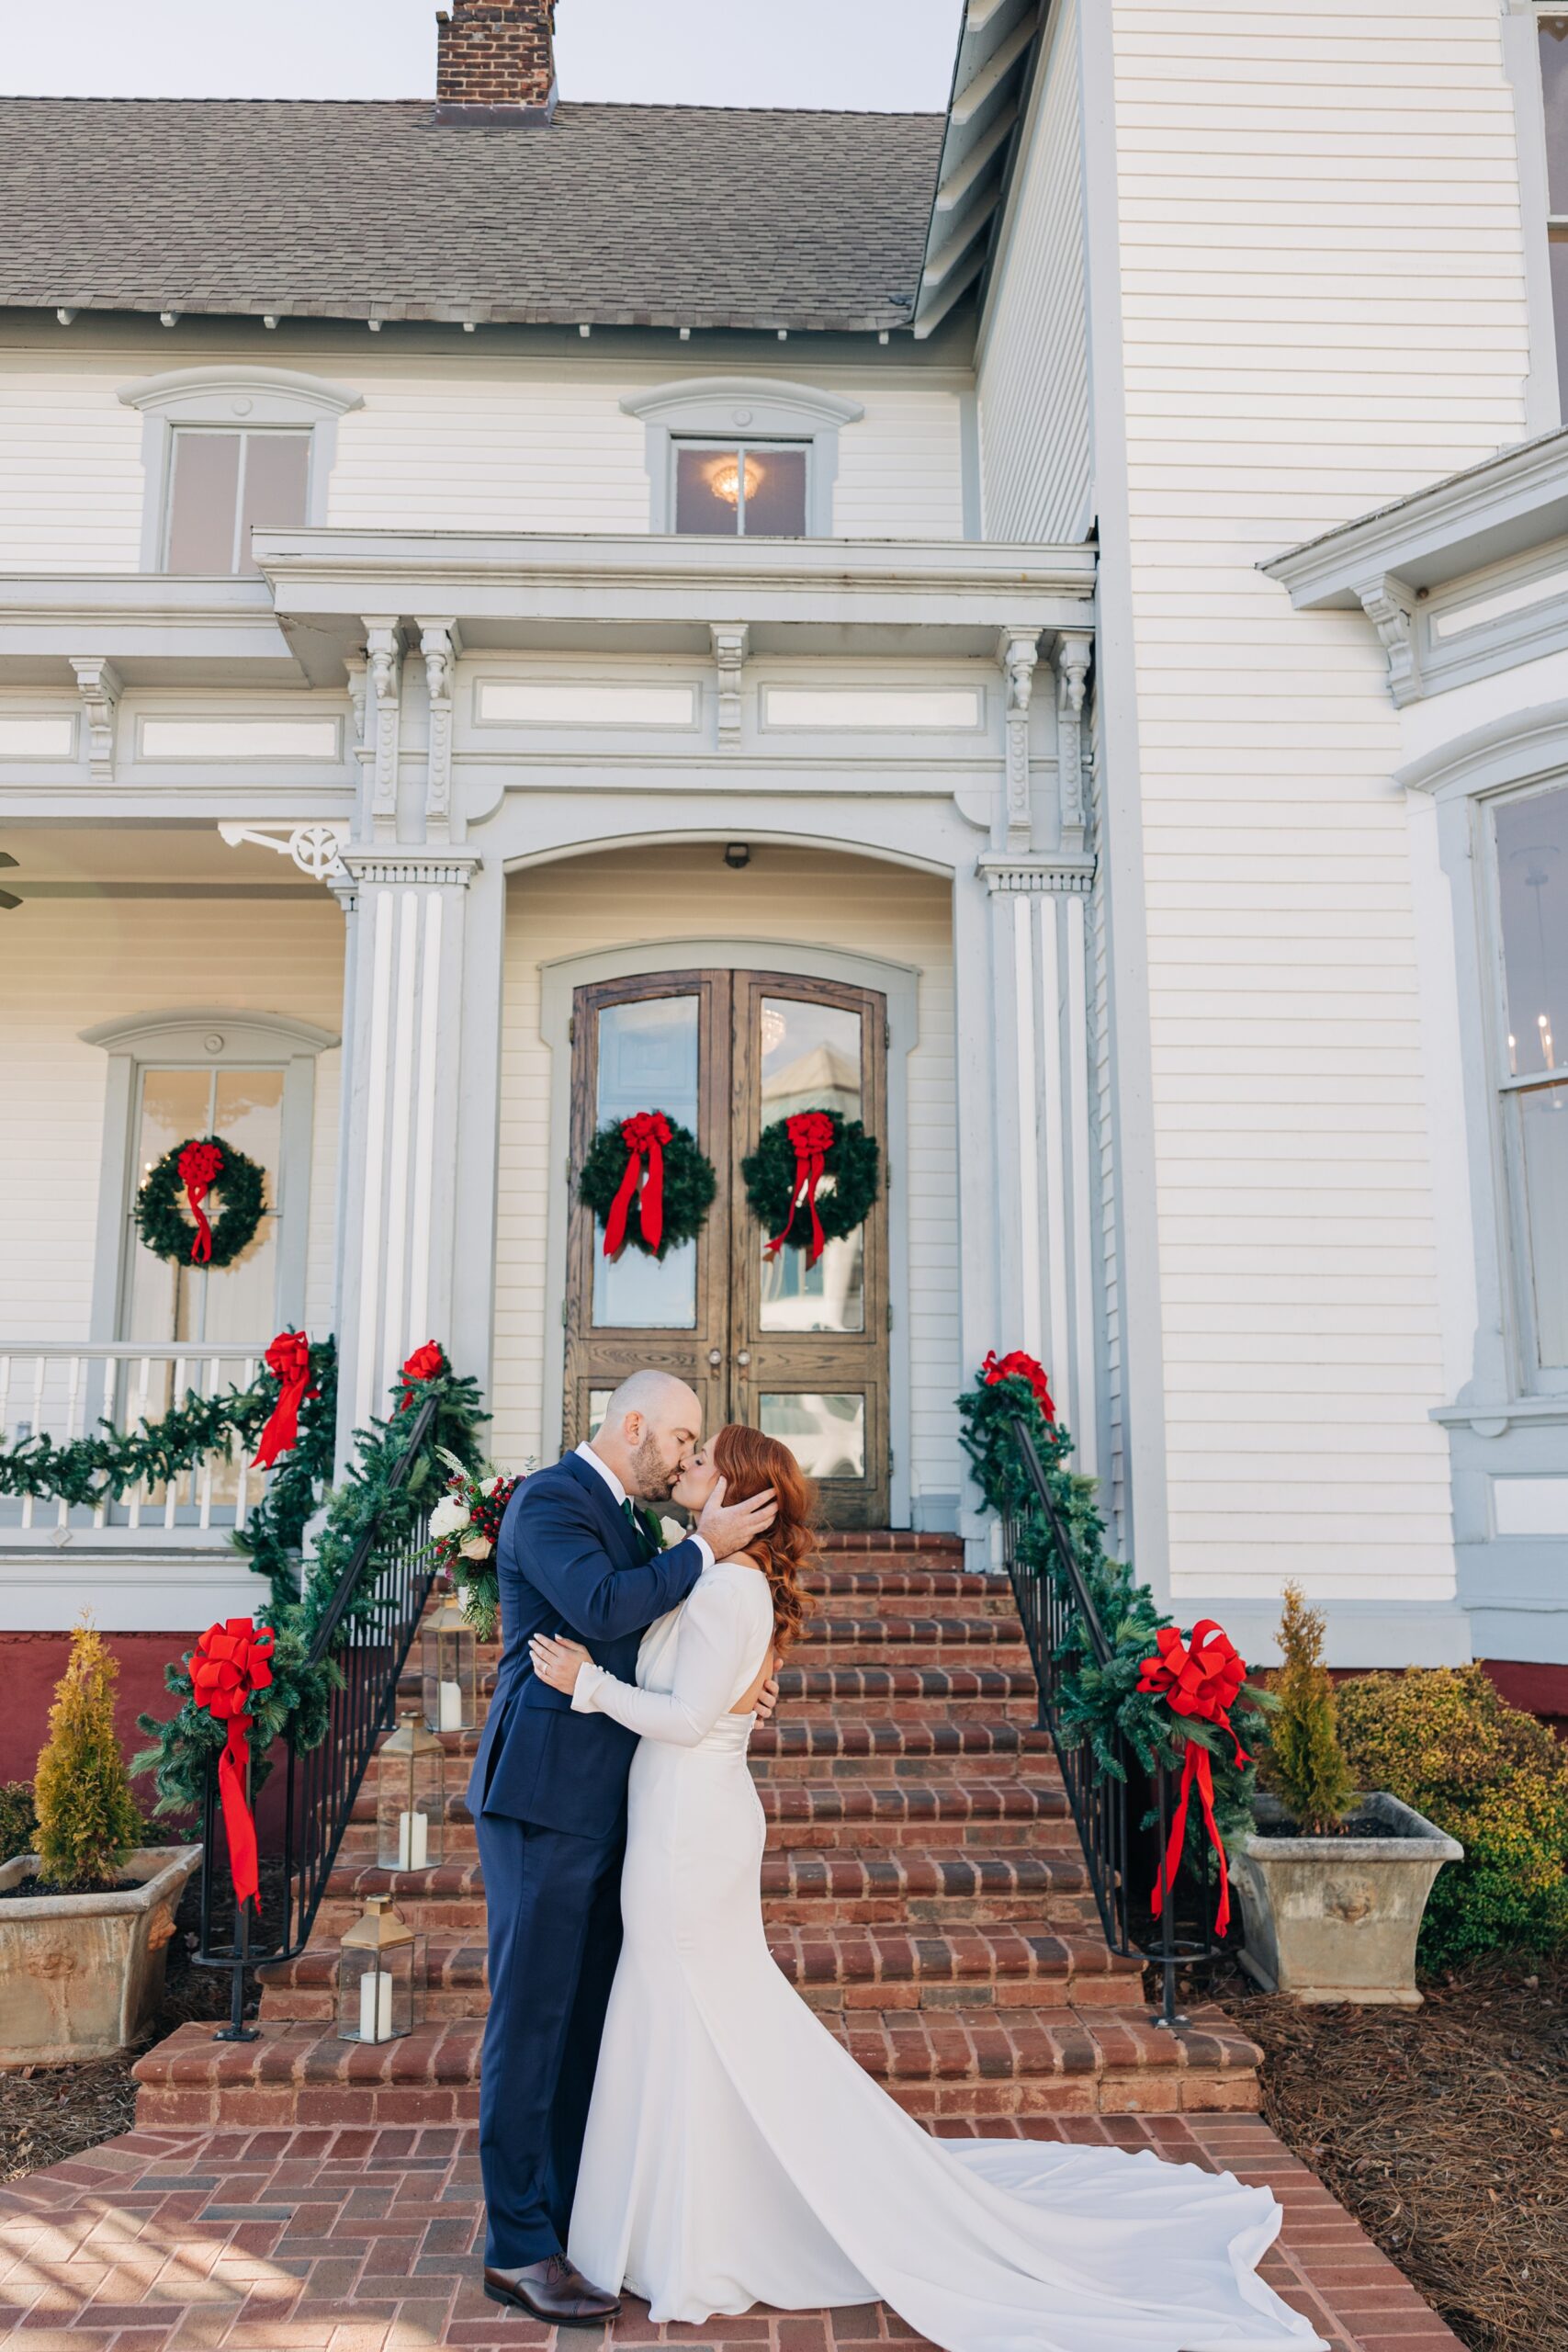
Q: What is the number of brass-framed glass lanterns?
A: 3